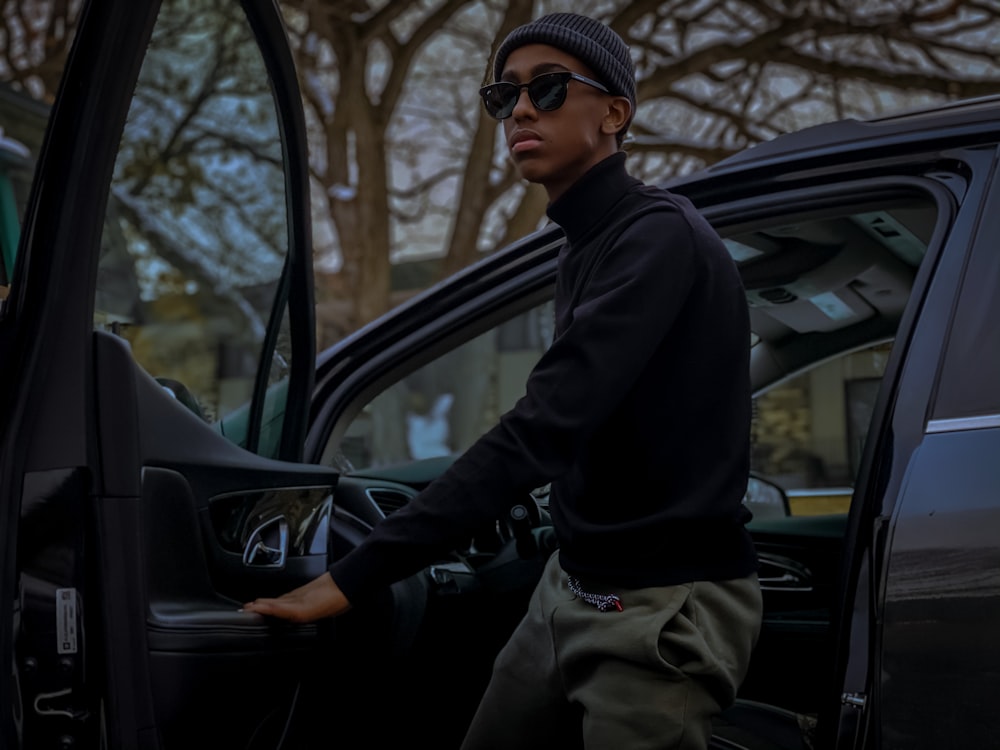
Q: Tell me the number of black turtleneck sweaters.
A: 1